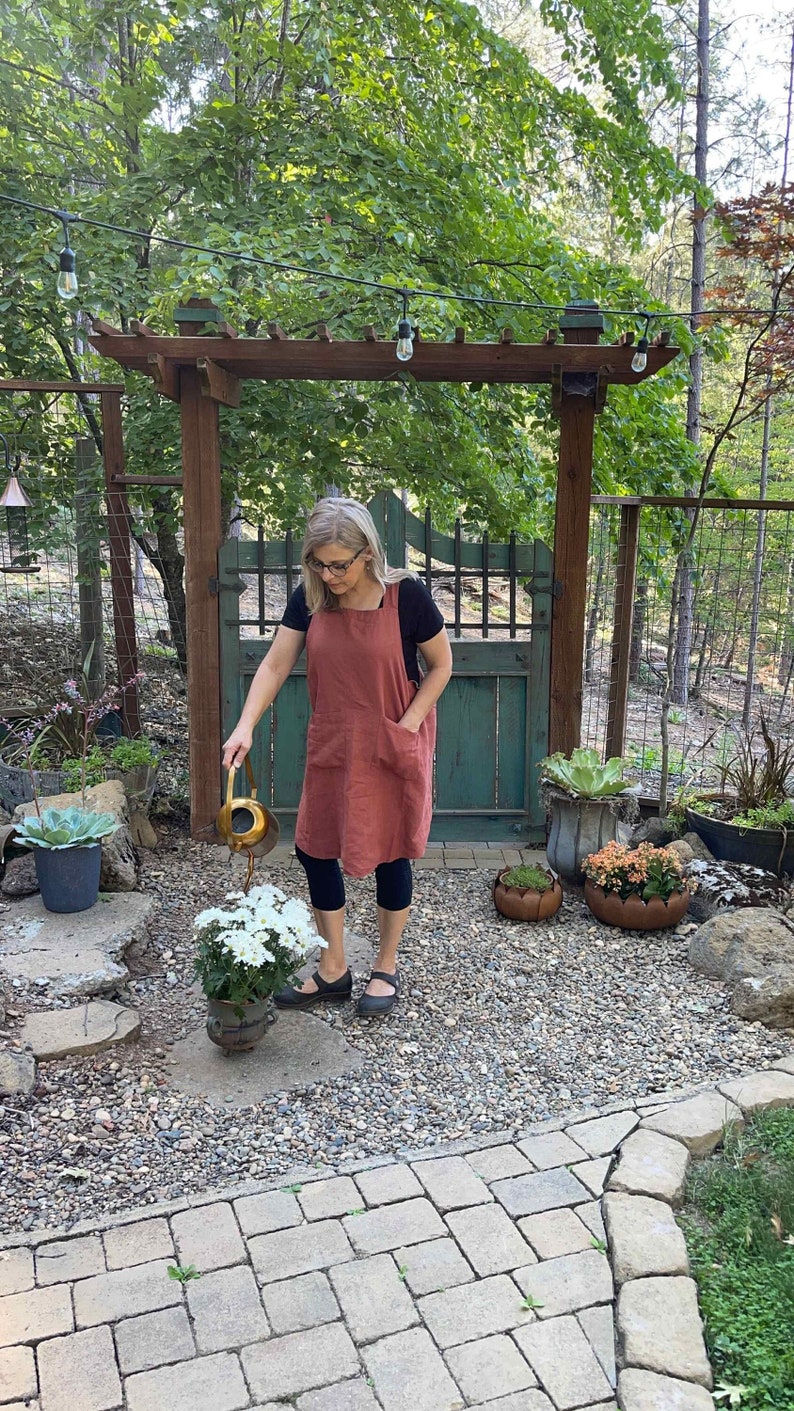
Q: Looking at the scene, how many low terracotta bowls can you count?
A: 2